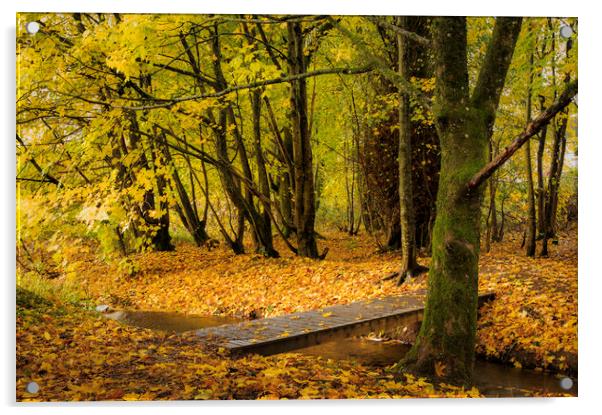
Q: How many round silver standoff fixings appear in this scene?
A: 4